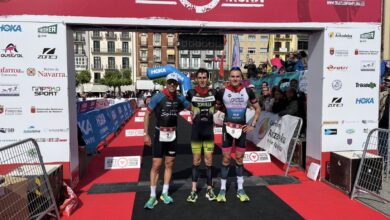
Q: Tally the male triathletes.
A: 3